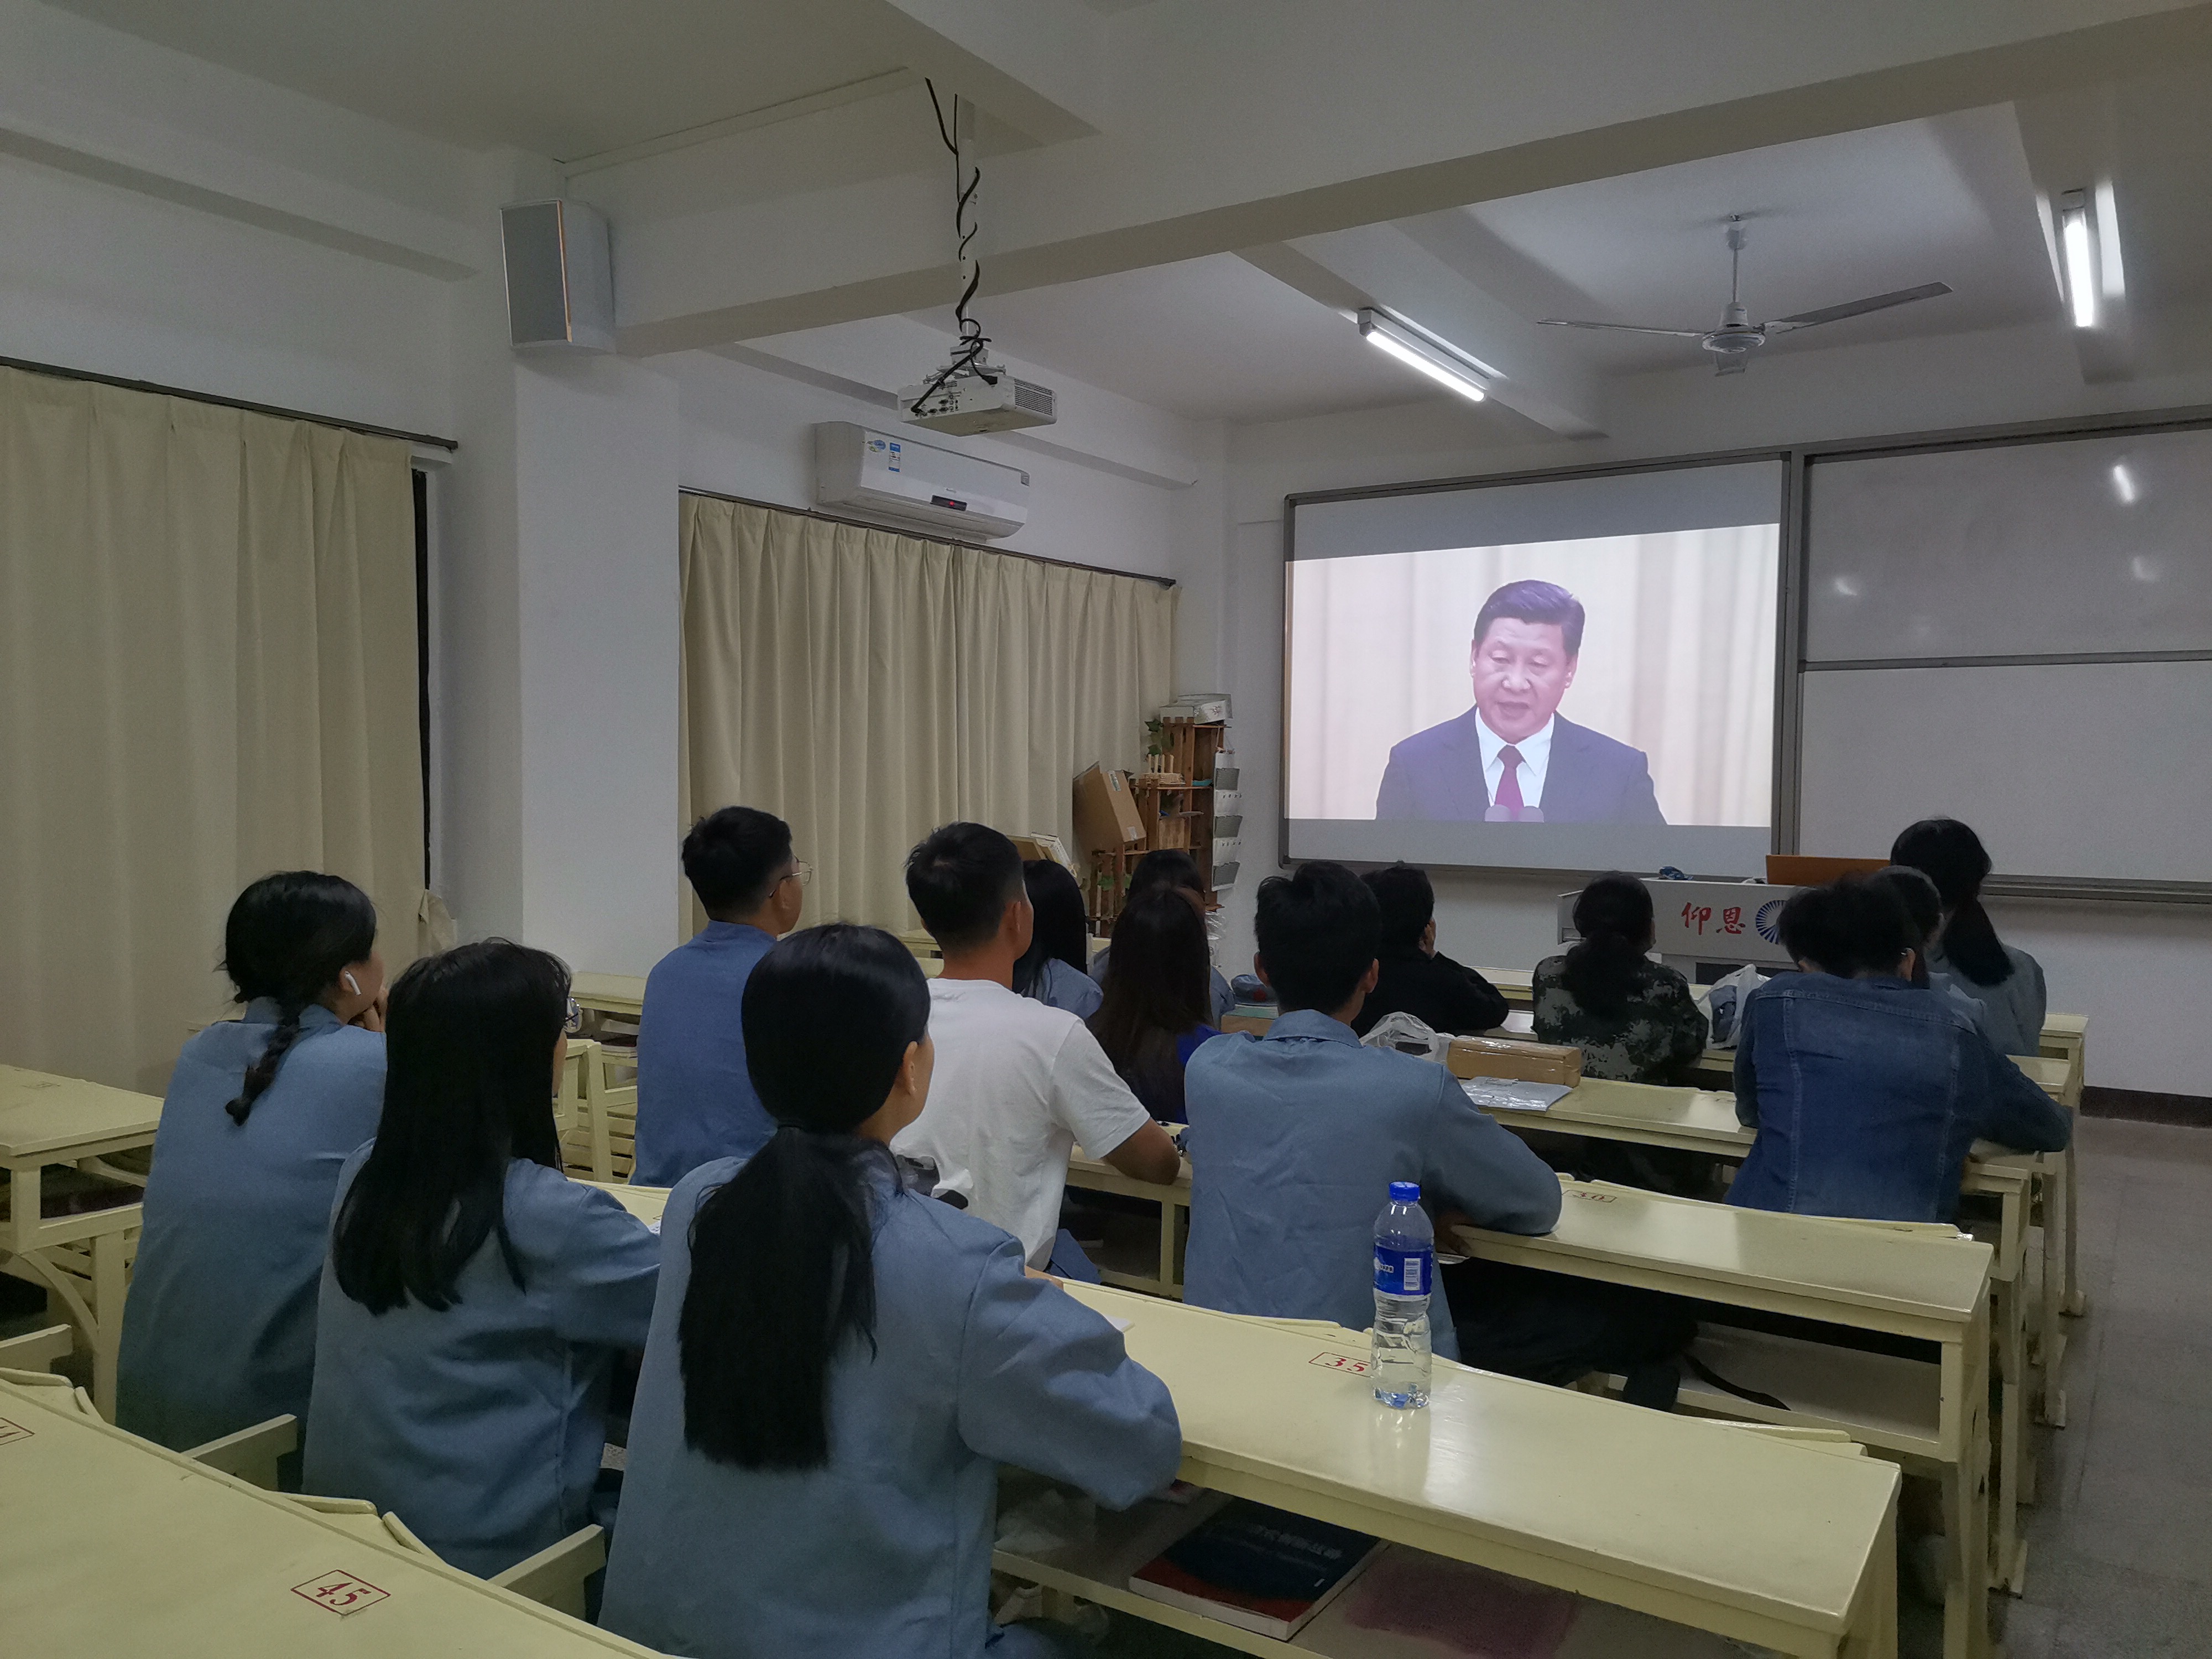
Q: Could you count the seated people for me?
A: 14